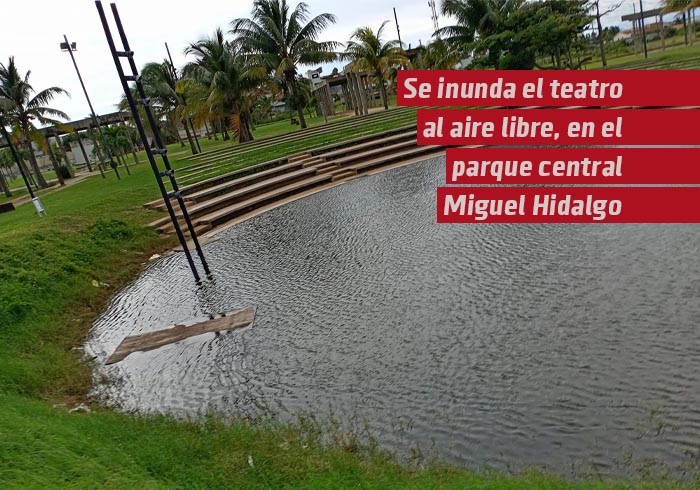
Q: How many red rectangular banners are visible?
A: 4